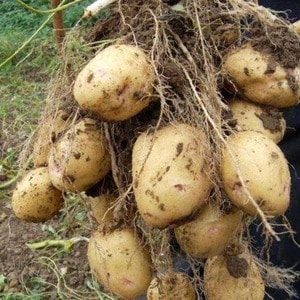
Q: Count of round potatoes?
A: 13